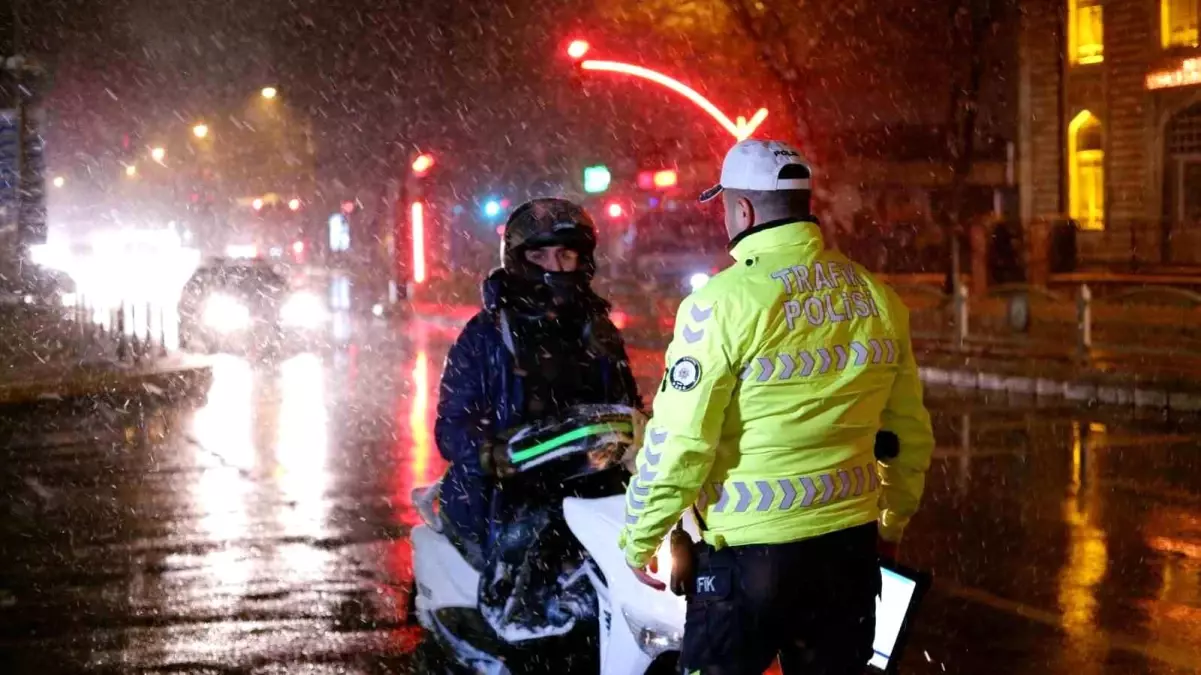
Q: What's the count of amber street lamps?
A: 5